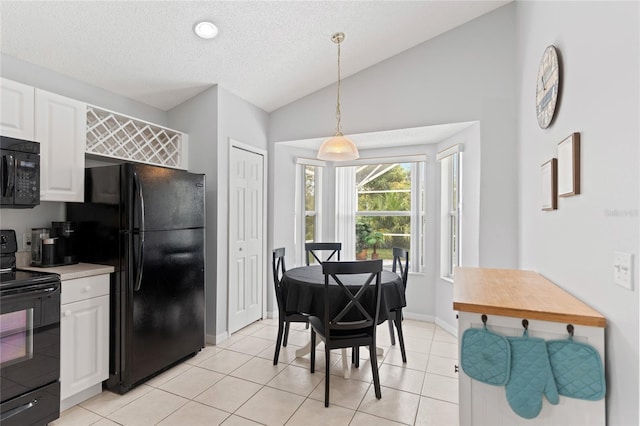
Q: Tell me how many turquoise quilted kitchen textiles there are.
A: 3